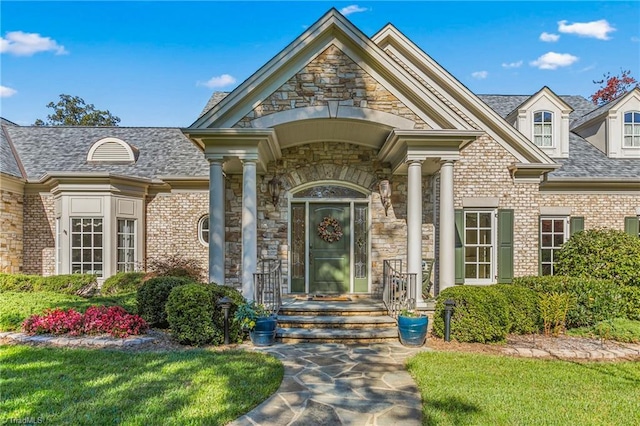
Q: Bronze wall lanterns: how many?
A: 2